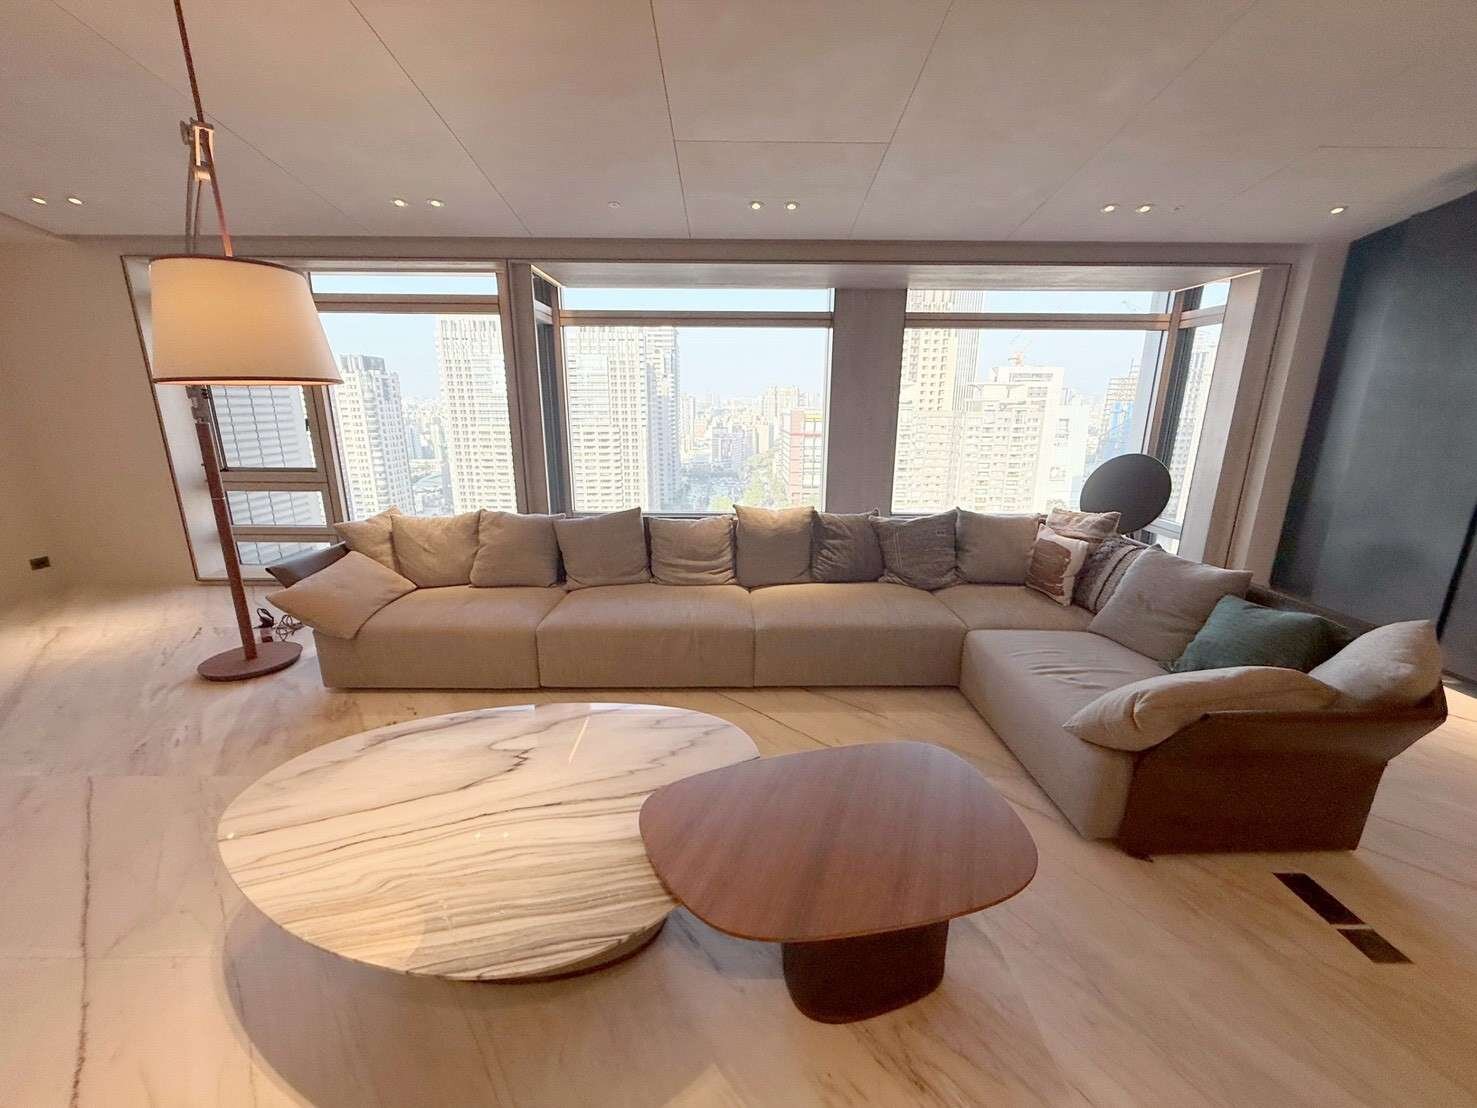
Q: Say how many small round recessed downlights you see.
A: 9